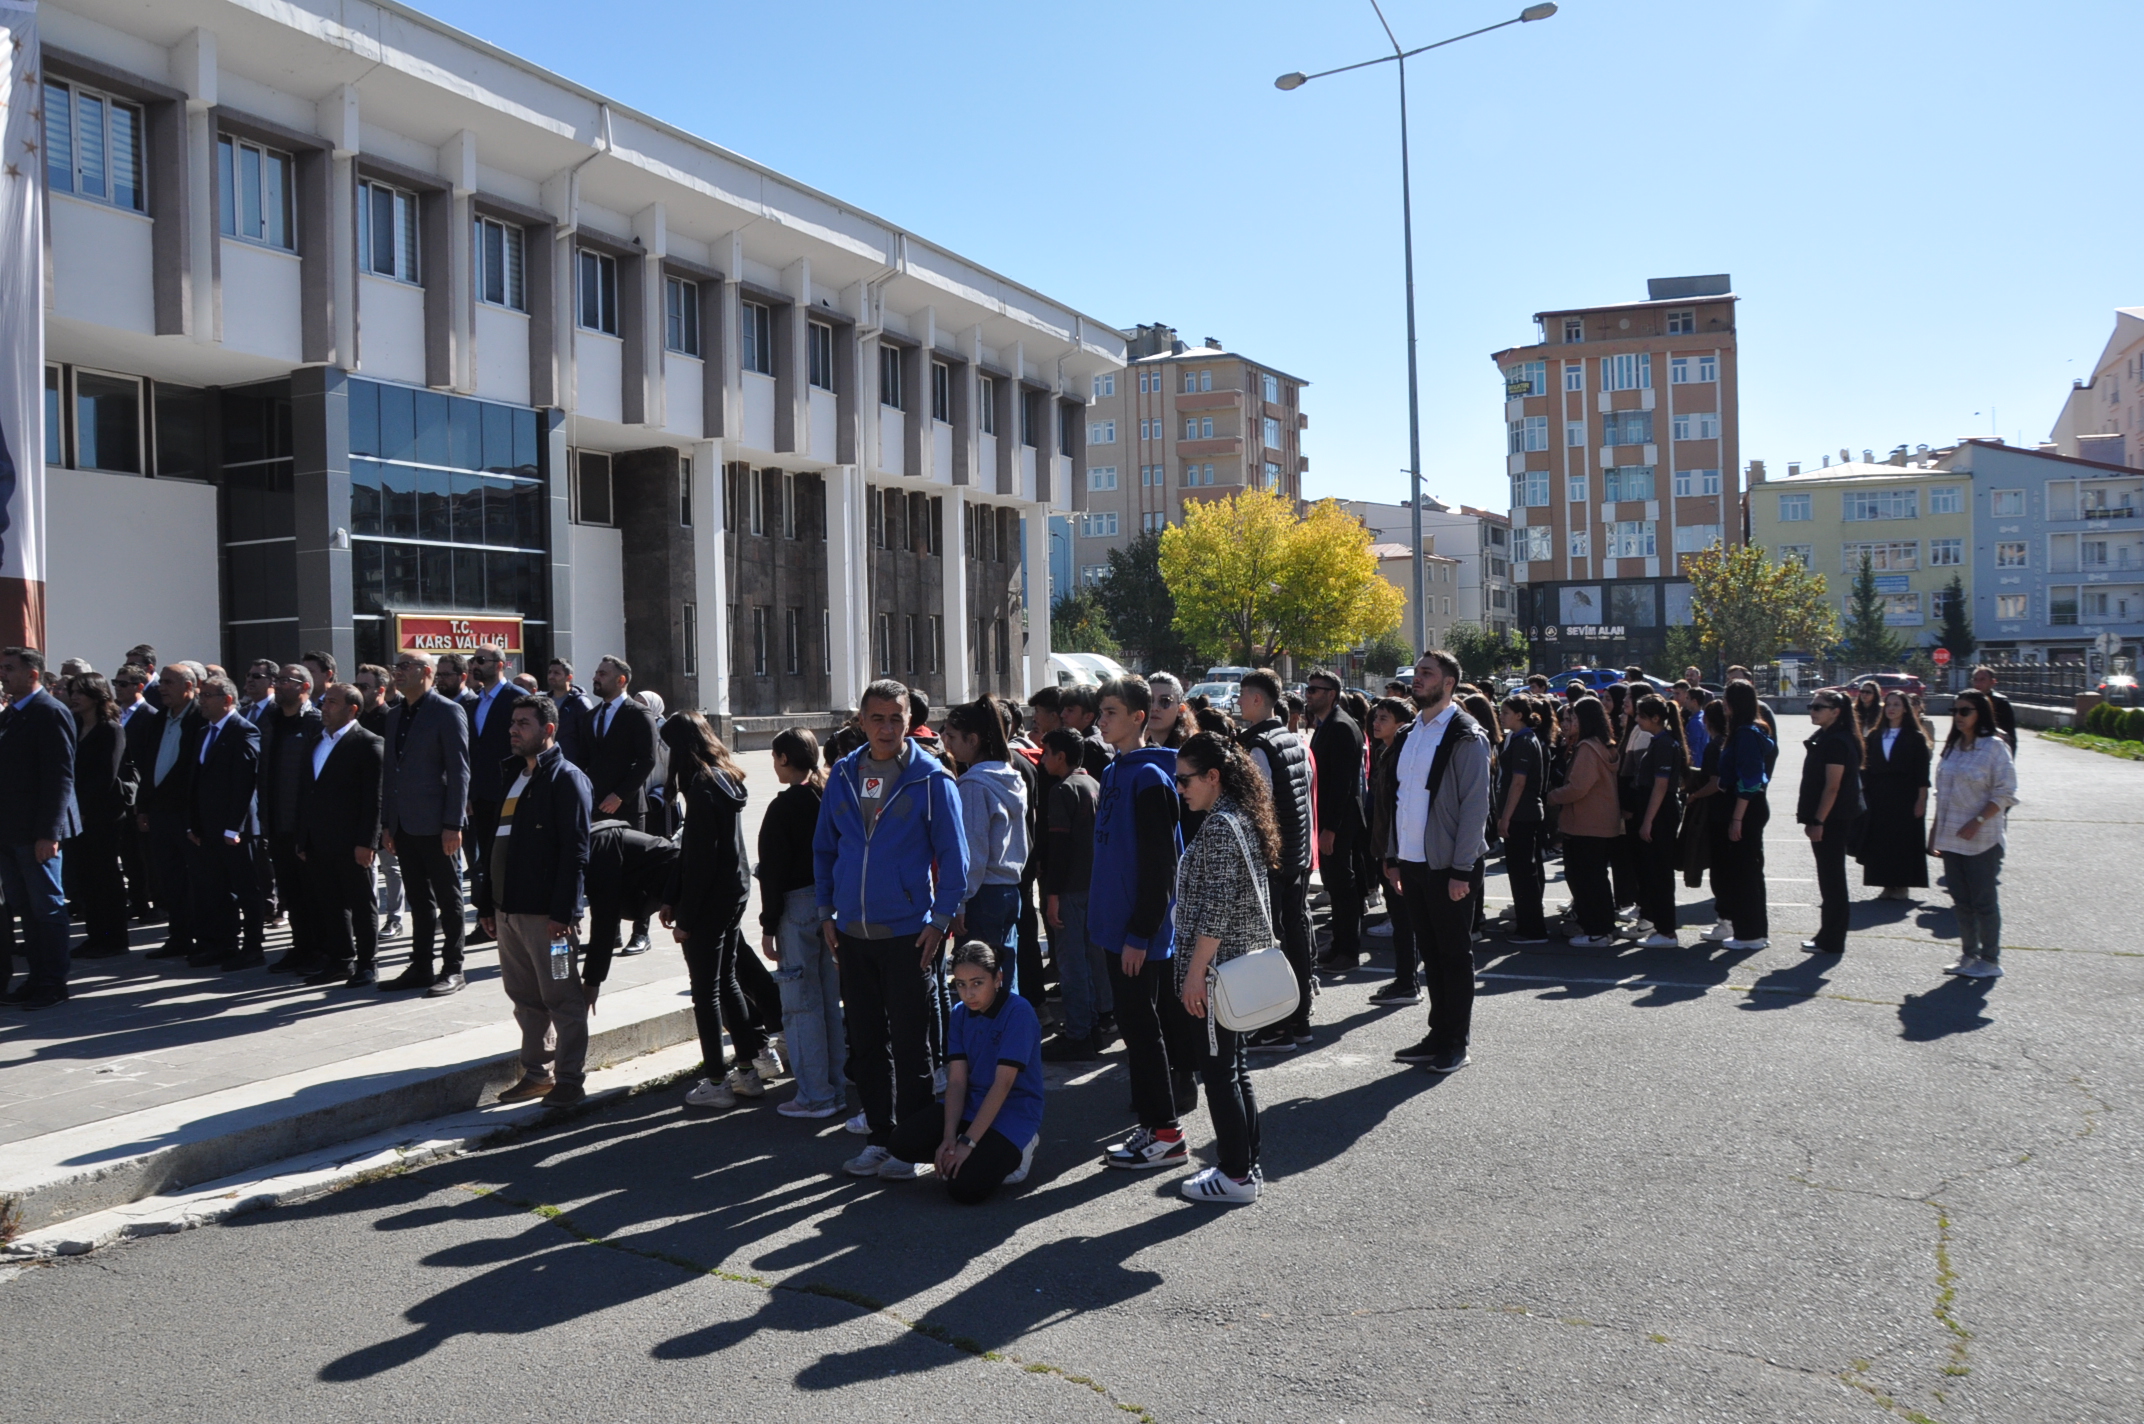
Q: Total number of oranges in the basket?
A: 0